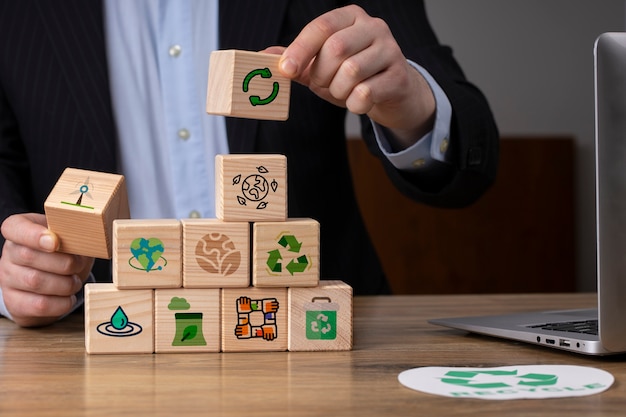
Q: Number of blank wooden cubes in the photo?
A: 0